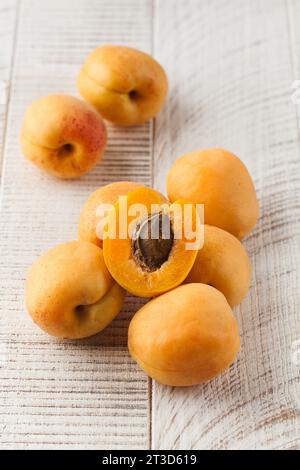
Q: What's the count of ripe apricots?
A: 8